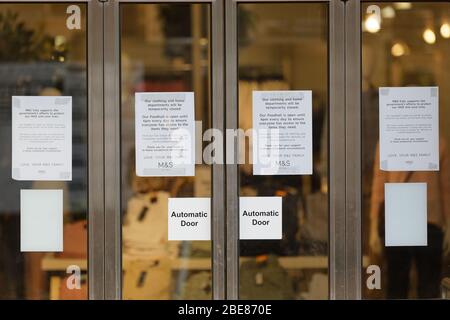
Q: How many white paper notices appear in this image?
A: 8